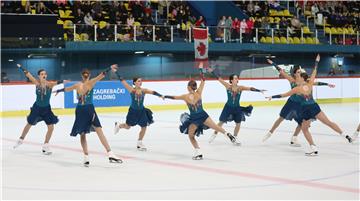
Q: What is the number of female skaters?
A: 7